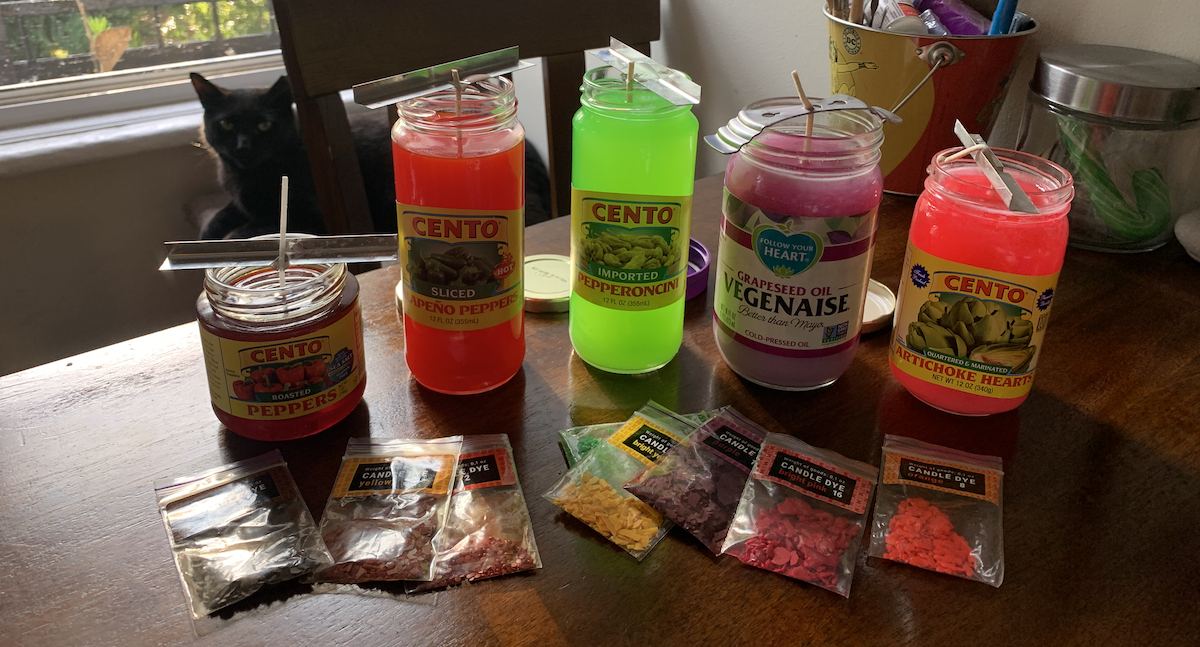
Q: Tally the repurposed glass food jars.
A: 5